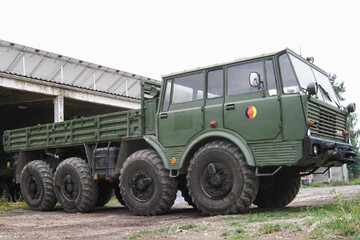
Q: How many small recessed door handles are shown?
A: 2